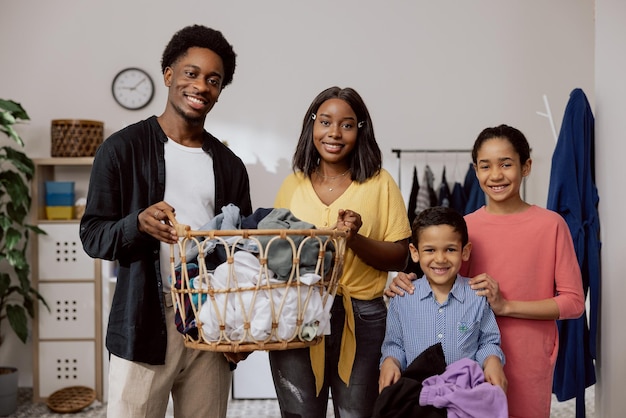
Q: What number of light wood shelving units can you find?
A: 1